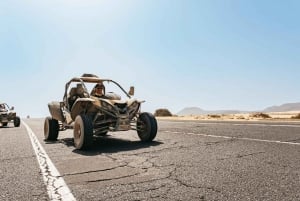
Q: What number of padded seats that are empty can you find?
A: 1